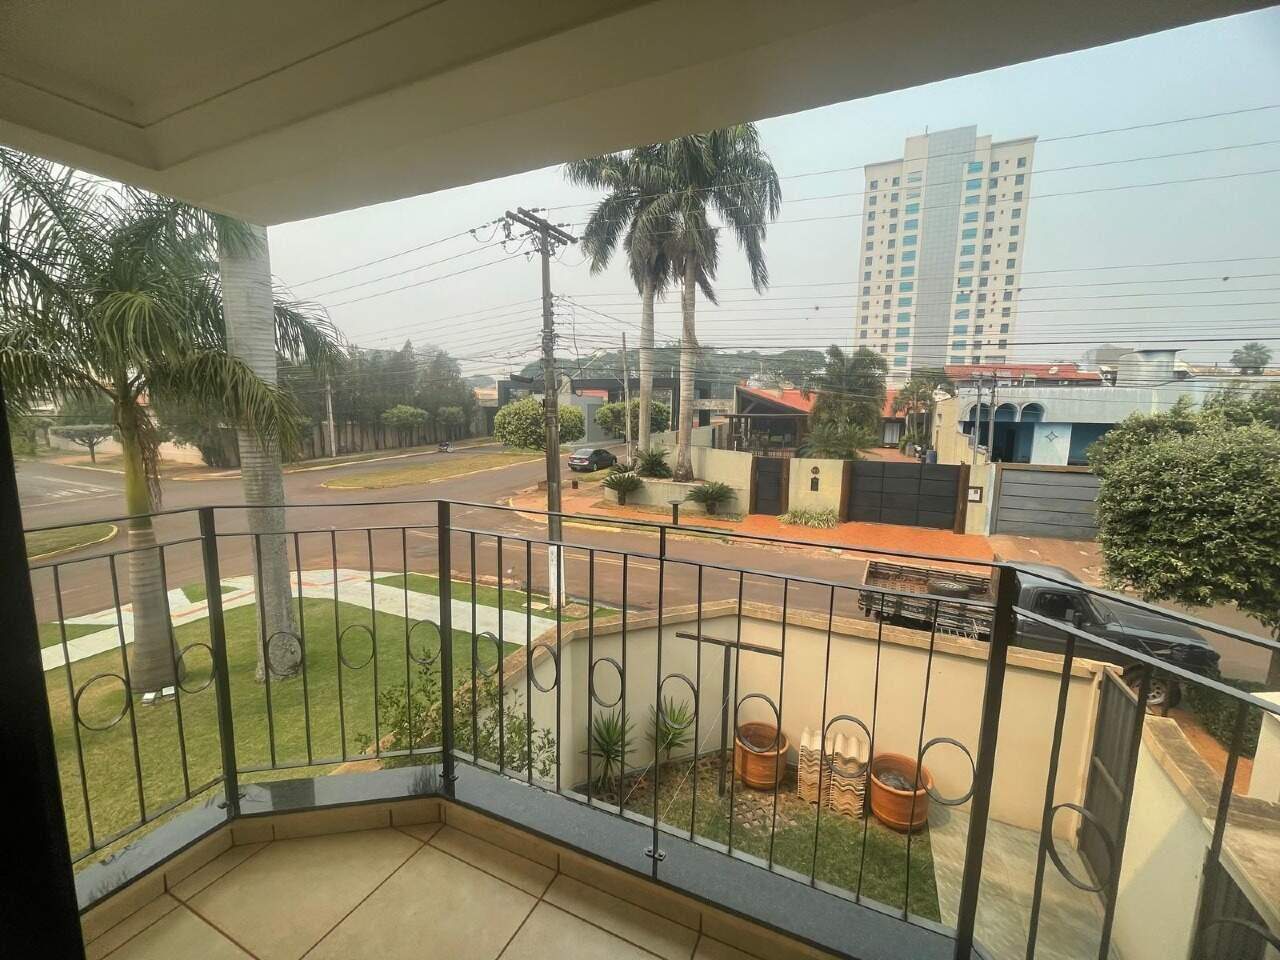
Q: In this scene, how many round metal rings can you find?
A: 14